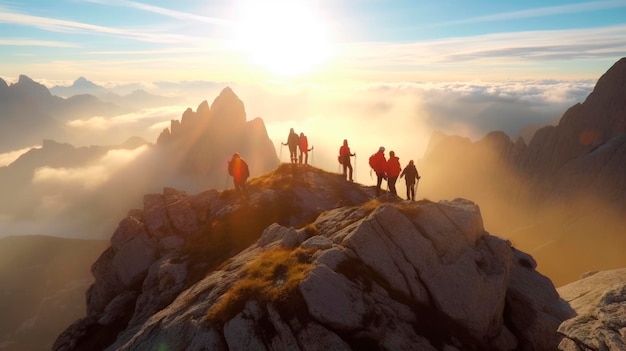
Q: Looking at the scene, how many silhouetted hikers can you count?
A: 7